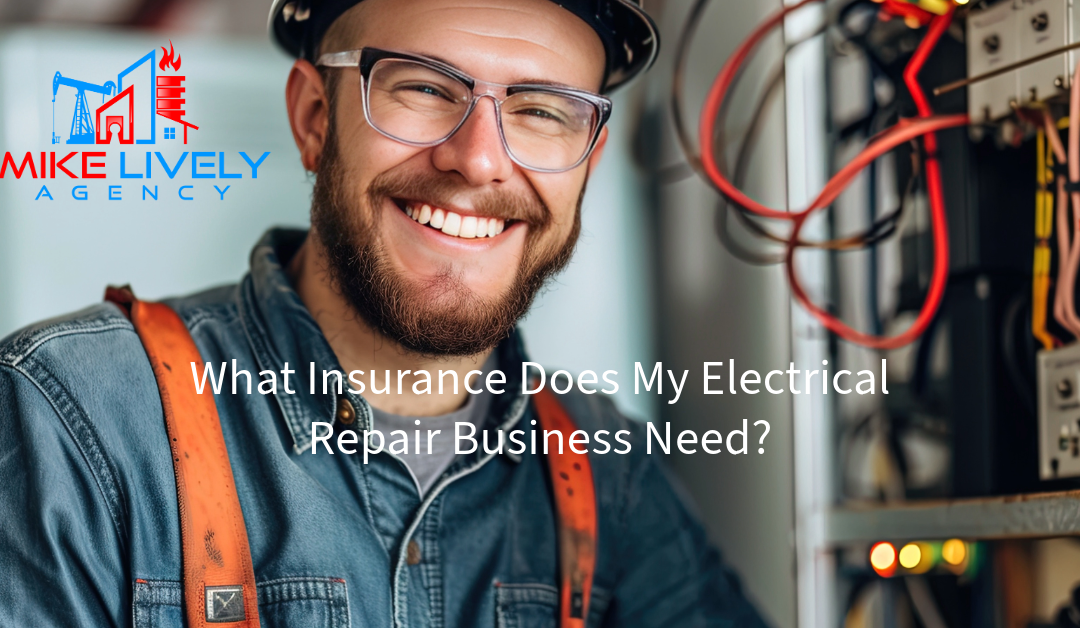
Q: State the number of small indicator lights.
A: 3